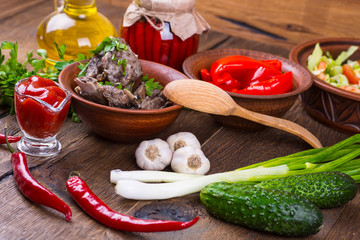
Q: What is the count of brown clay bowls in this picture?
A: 3